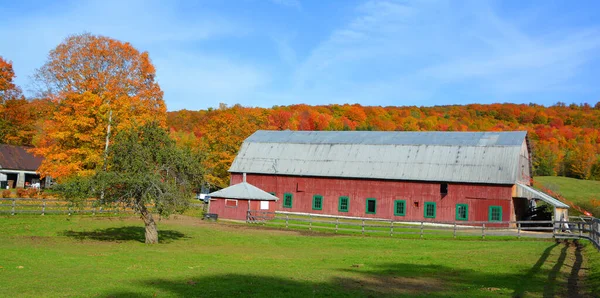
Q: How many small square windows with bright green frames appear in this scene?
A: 8